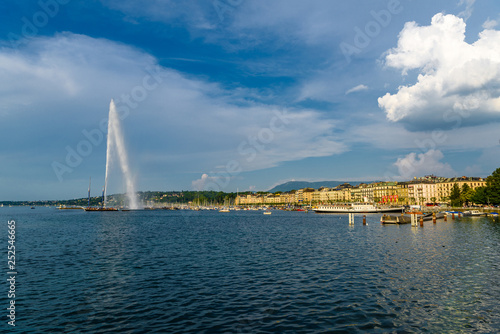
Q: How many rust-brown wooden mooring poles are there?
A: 6